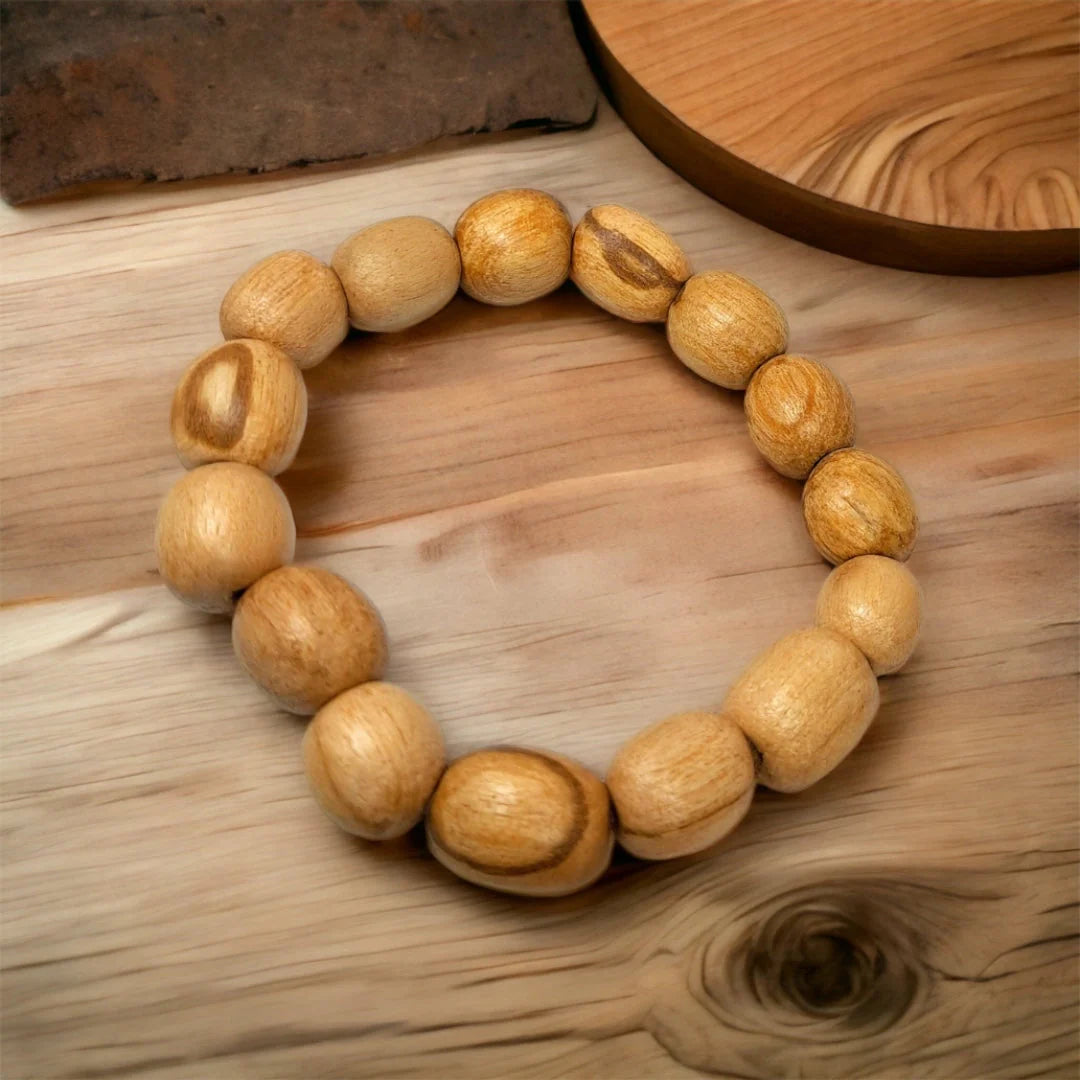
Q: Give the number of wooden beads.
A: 15